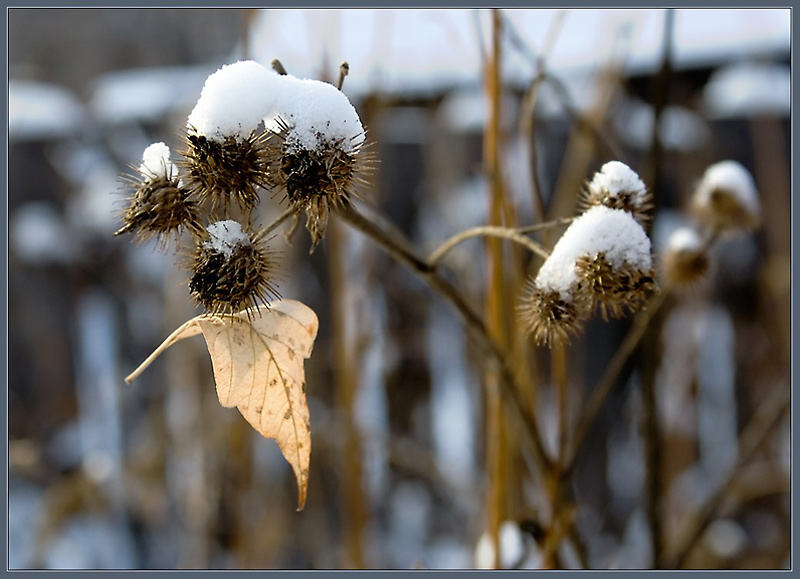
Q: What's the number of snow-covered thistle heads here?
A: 9